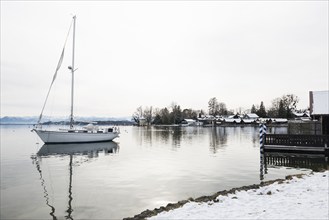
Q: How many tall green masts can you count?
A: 0